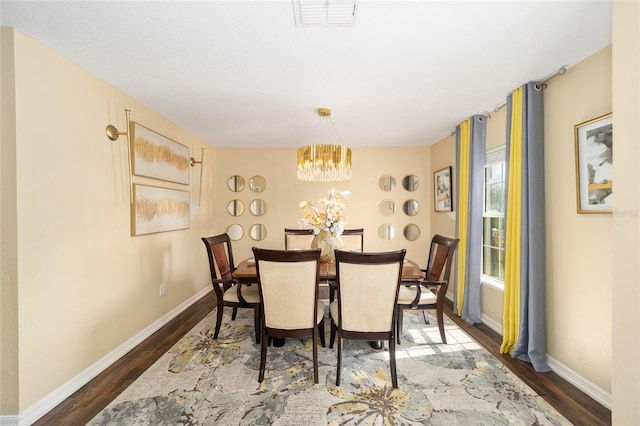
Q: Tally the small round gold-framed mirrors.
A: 12